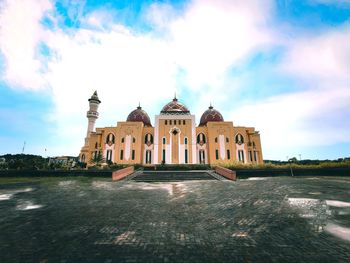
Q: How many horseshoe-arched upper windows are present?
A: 4